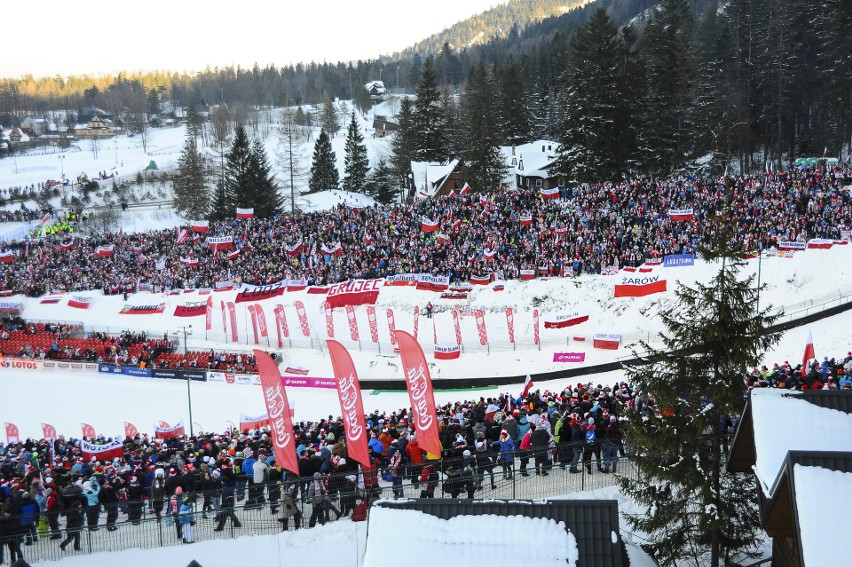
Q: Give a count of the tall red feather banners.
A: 3